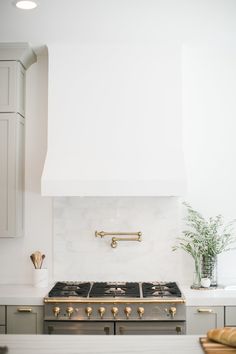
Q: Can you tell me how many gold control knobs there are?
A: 8